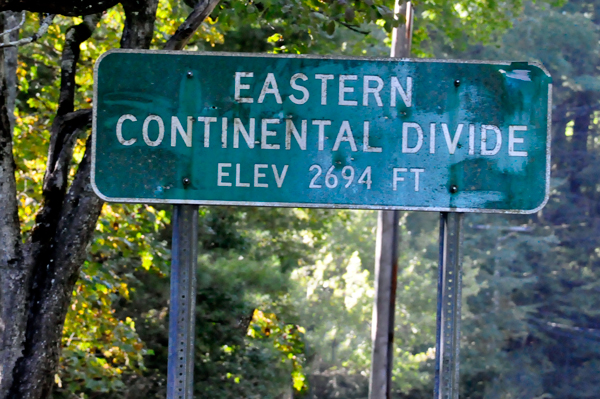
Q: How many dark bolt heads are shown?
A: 4